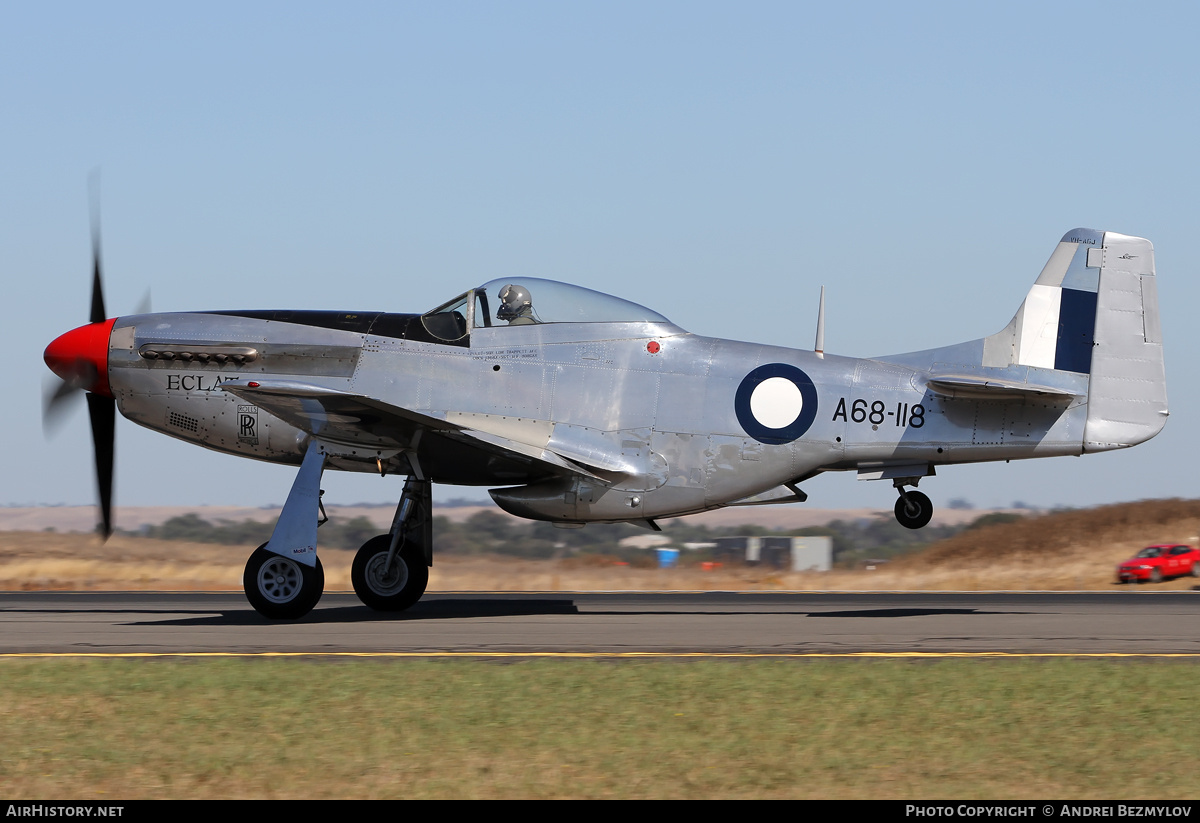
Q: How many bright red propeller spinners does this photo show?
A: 1